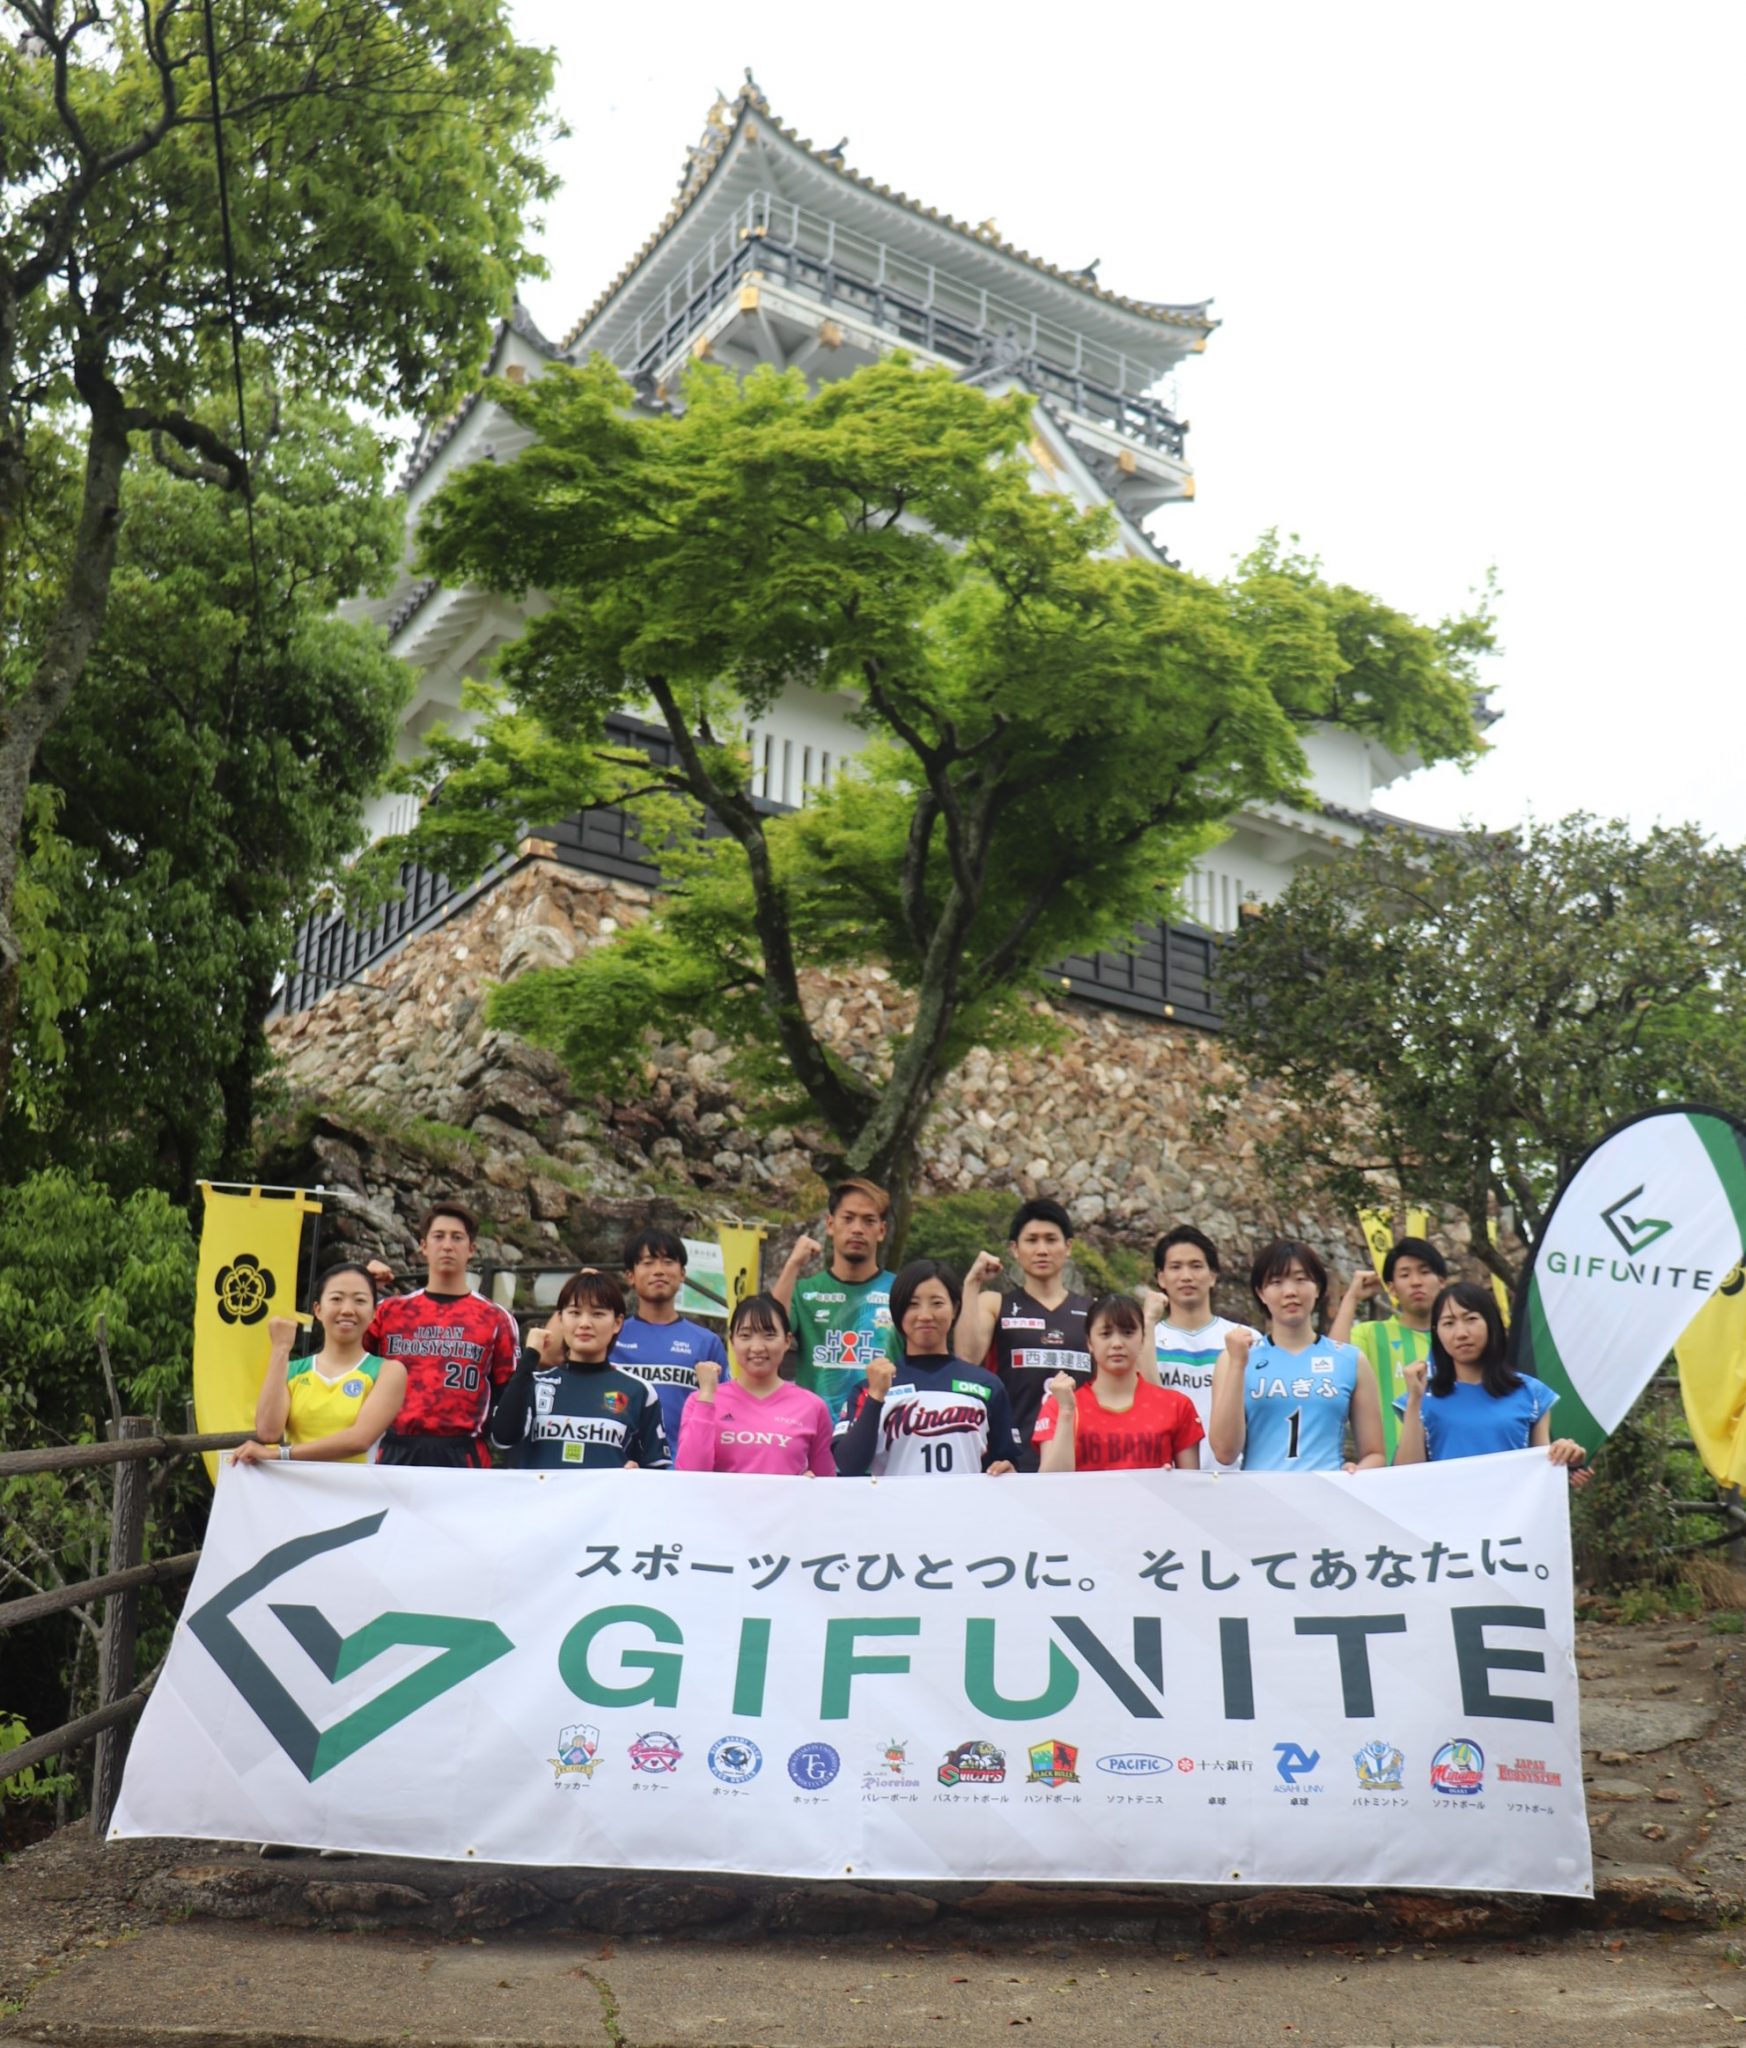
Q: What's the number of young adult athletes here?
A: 13